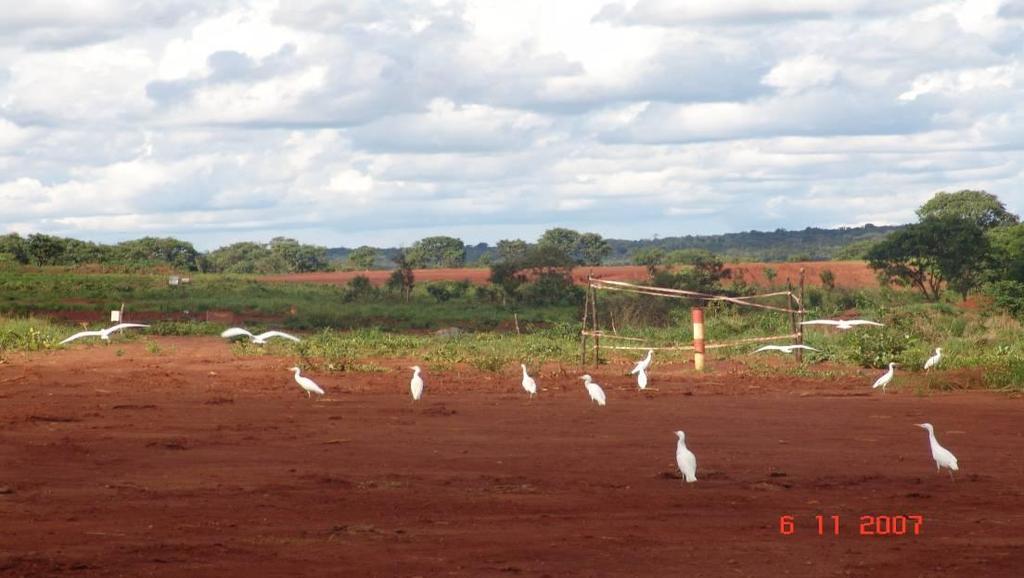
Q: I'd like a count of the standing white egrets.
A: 10